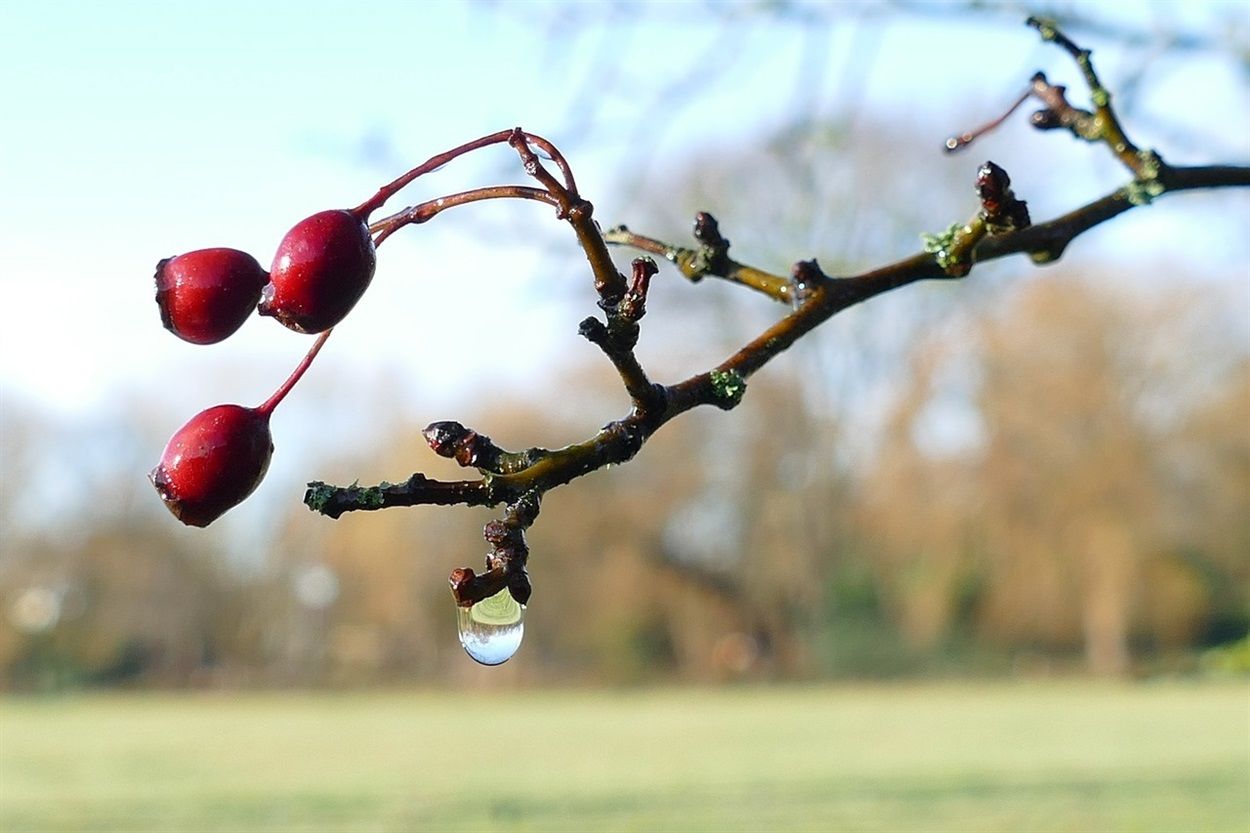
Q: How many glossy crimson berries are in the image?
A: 3